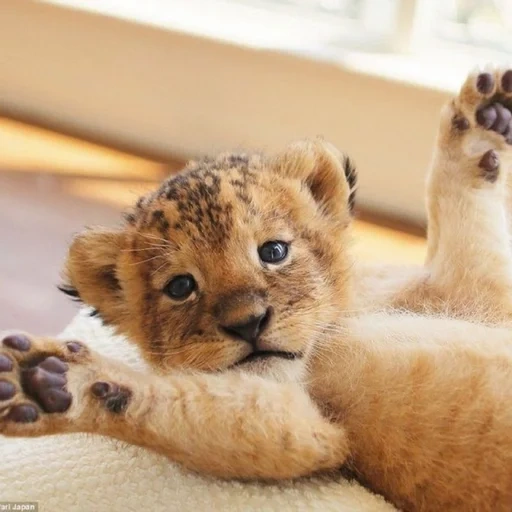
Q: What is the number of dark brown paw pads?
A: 12